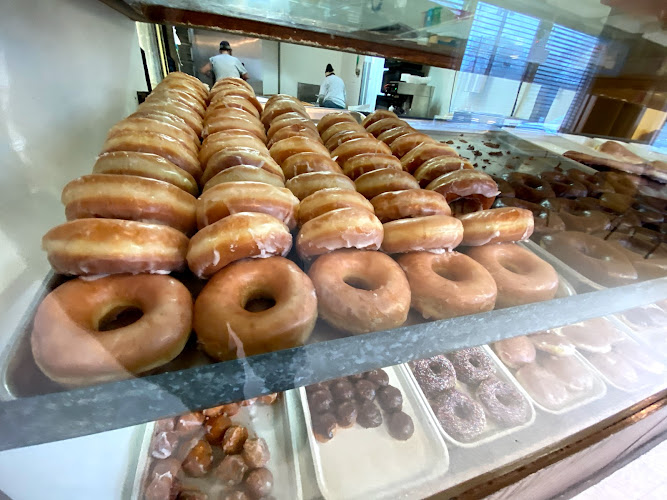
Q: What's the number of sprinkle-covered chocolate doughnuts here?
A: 4